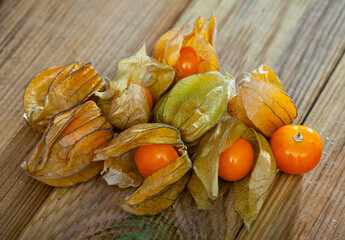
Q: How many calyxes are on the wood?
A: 8